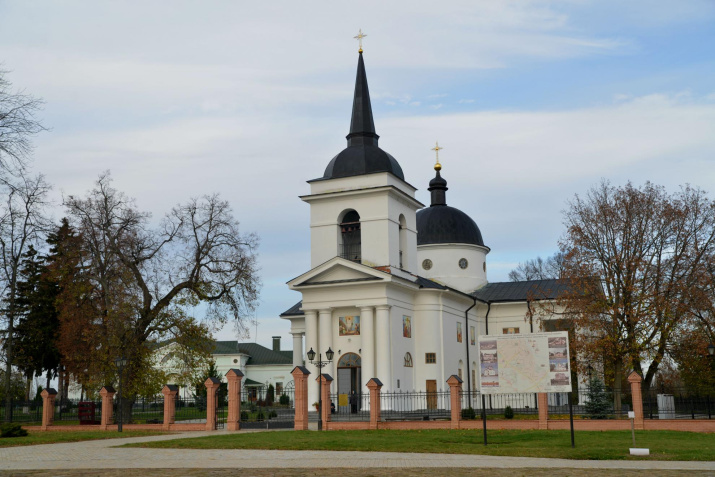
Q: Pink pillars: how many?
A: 11